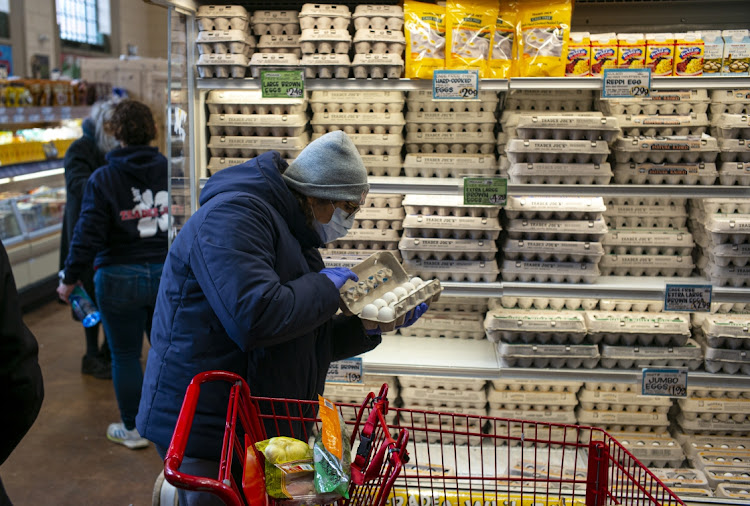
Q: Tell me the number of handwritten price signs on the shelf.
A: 7